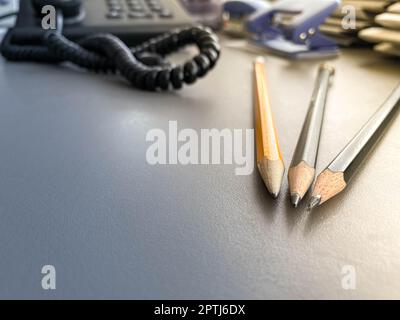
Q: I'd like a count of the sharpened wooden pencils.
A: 3